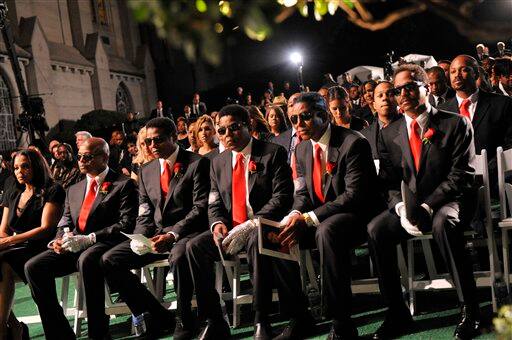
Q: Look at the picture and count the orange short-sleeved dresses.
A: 0